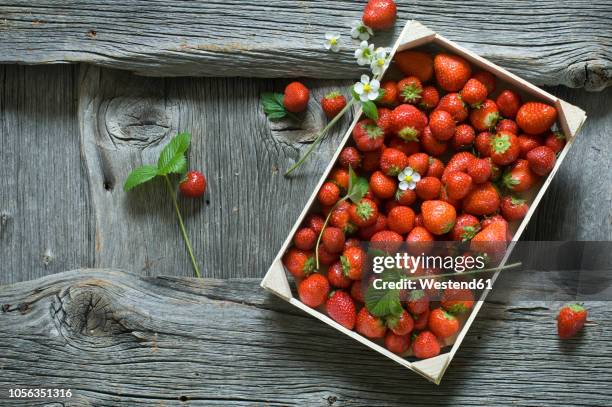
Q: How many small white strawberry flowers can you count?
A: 6